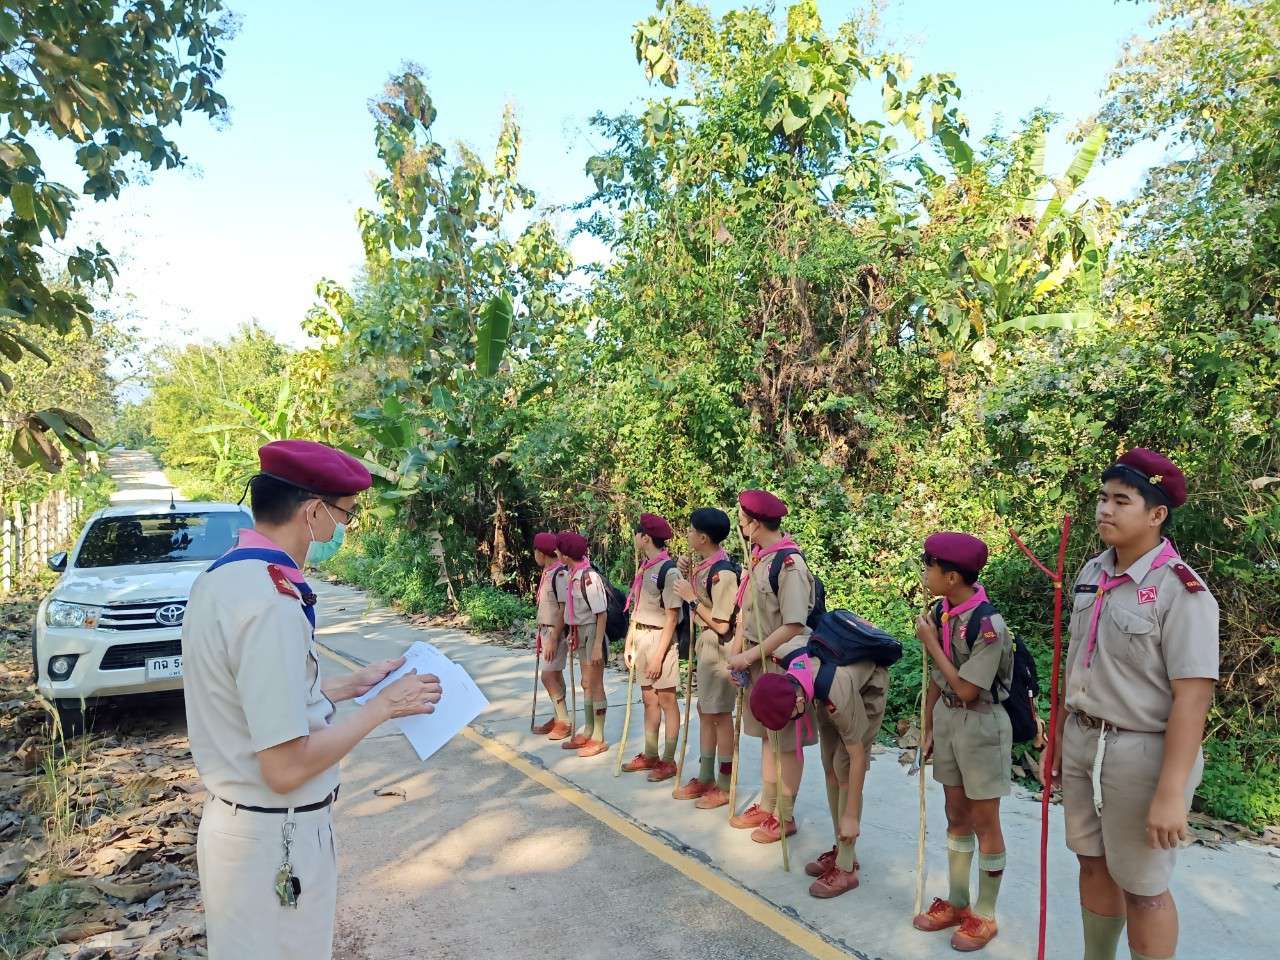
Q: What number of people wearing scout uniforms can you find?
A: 9